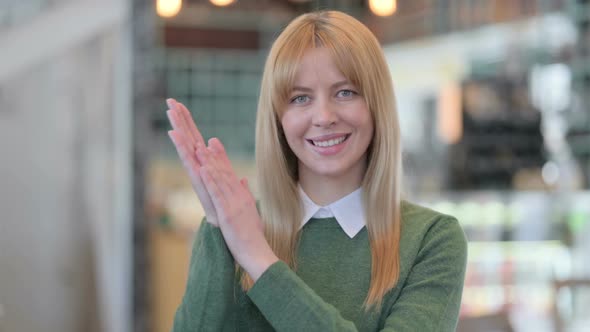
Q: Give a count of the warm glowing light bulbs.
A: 3